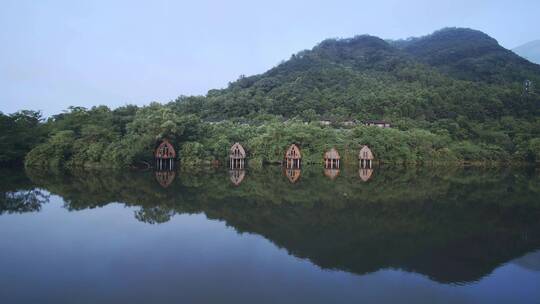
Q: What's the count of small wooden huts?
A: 5